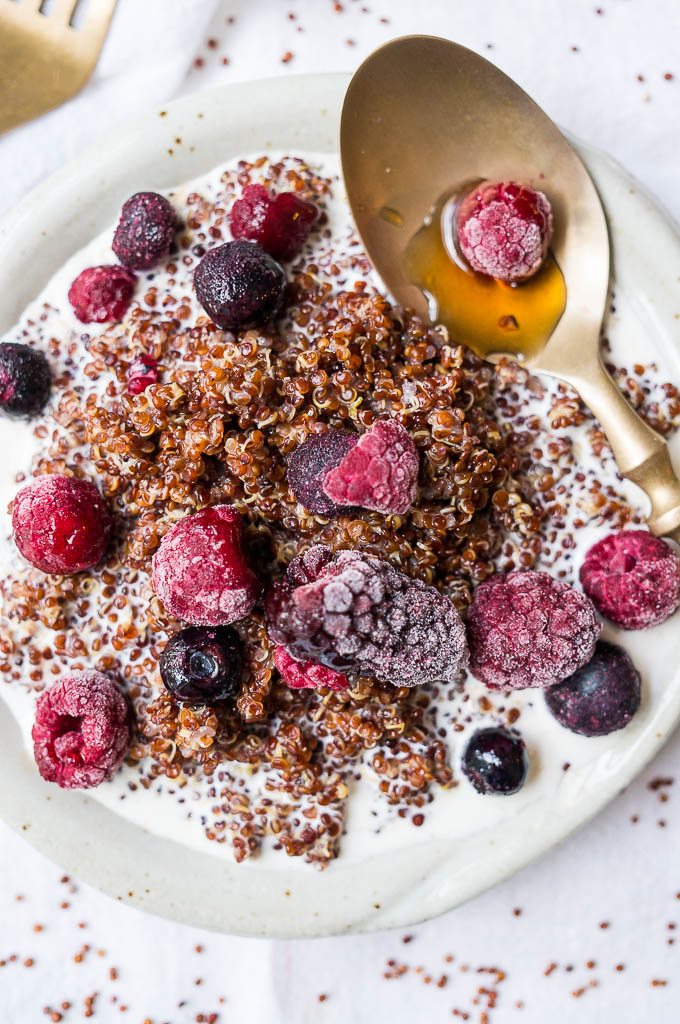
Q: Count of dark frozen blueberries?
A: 7